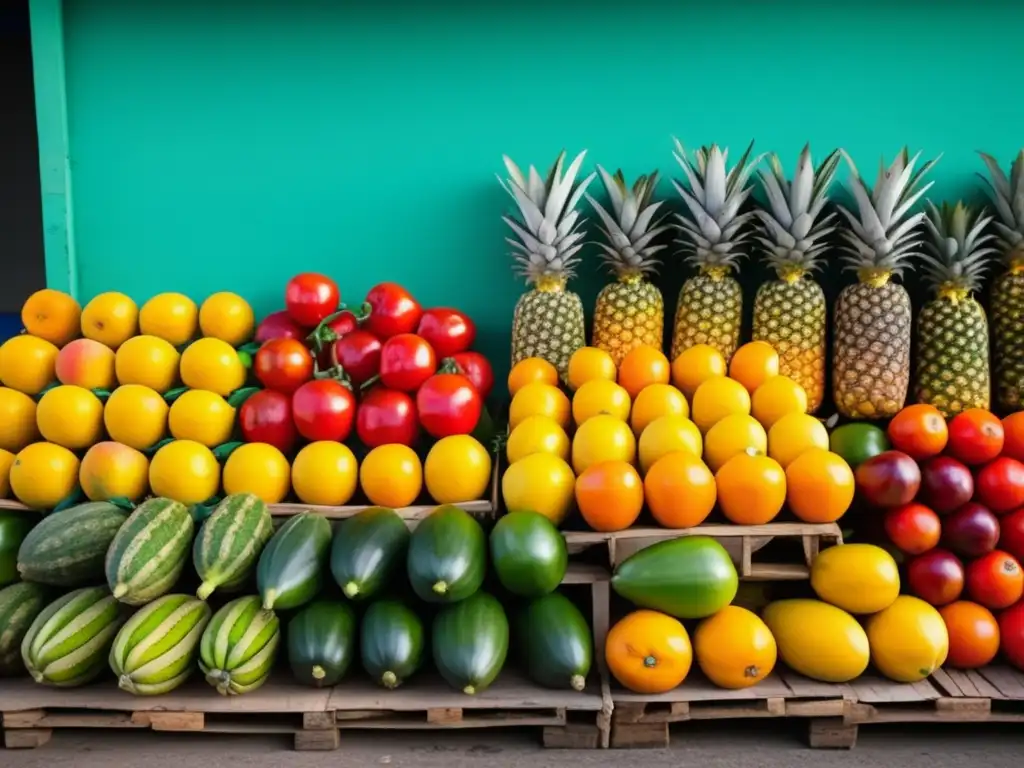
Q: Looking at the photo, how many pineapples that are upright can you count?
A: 7